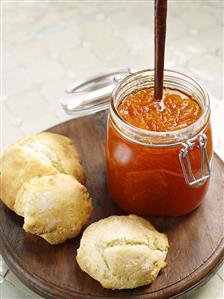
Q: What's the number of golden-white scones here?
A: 3